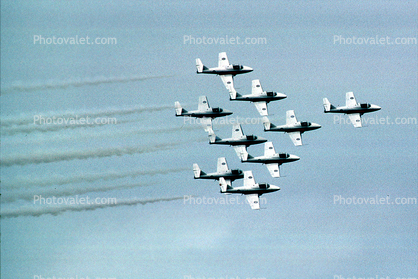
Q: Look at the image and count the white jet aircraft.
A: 9